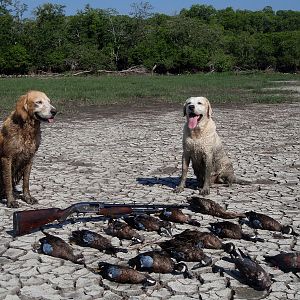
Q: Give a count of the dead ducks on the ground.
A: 14